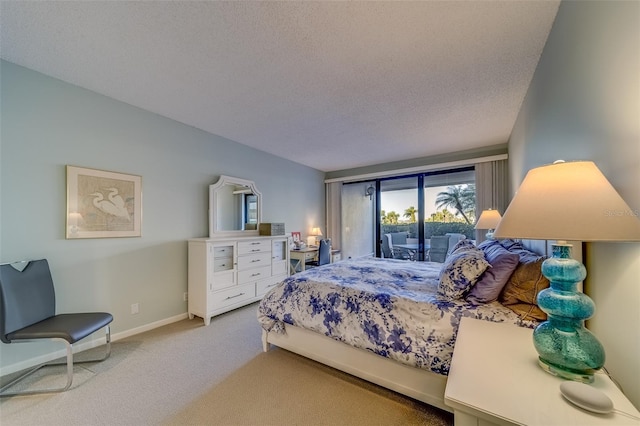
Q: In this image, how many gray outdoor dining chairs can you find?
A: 4